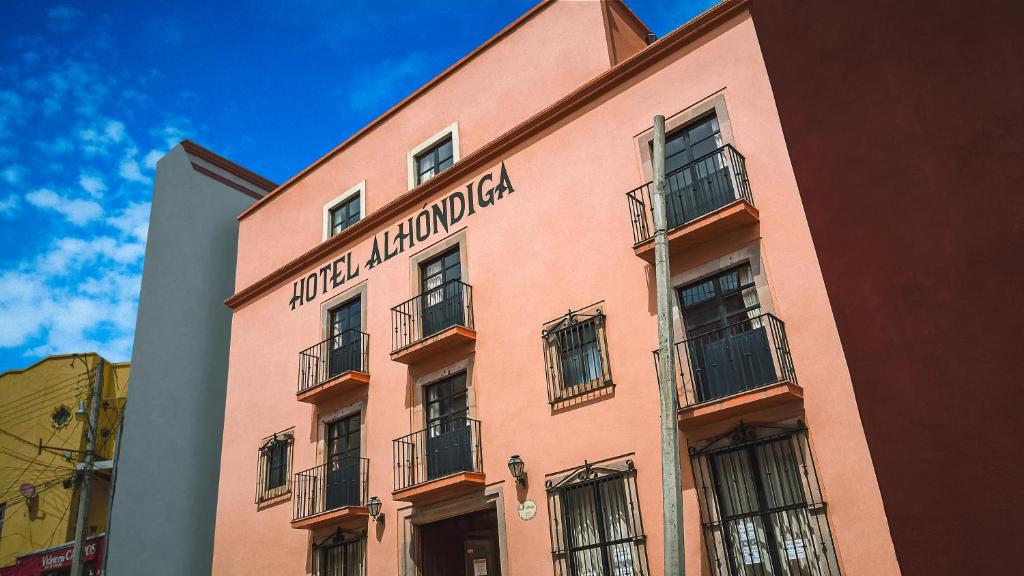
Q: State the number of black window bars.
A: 5